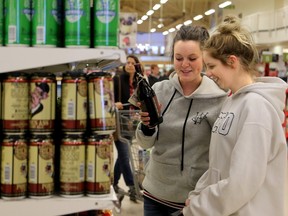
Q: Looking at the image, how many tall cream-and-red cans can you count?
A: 8